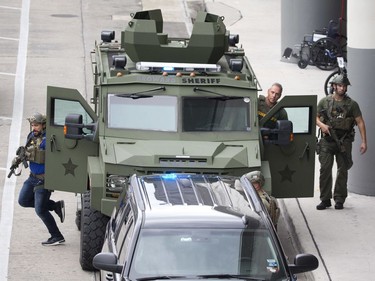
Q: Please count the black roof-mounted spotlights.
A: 4